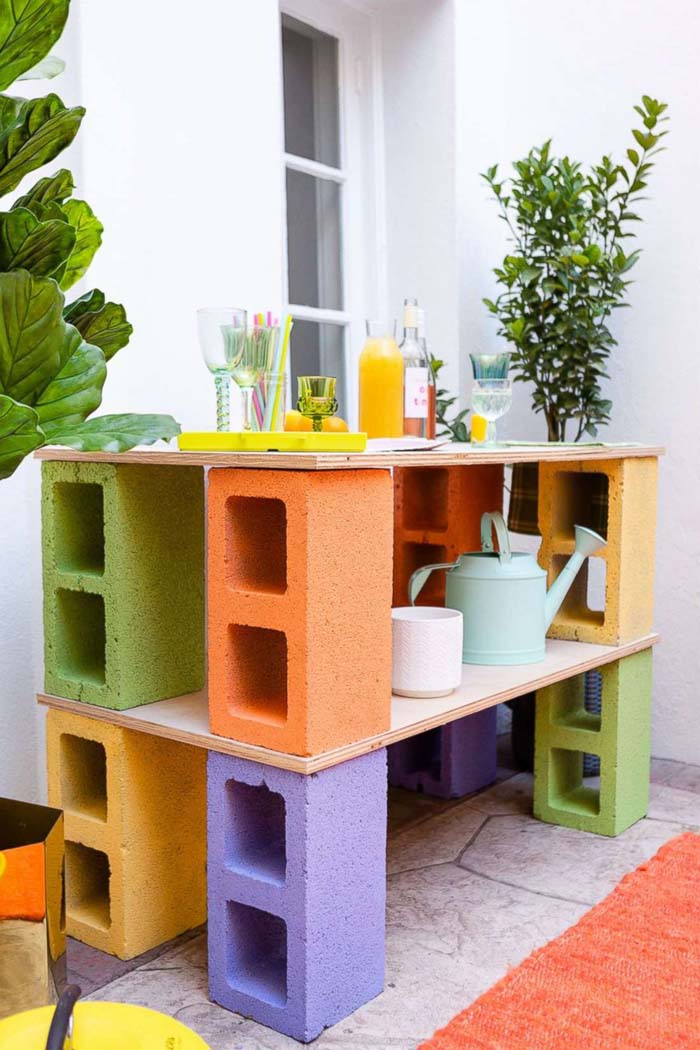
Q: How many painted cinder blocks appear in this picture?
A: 8